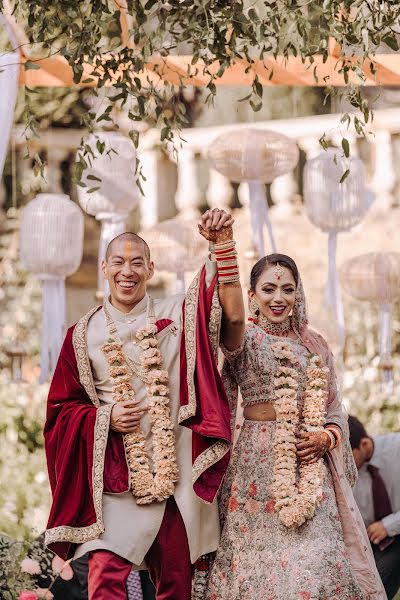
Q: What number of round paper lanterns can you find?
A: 6